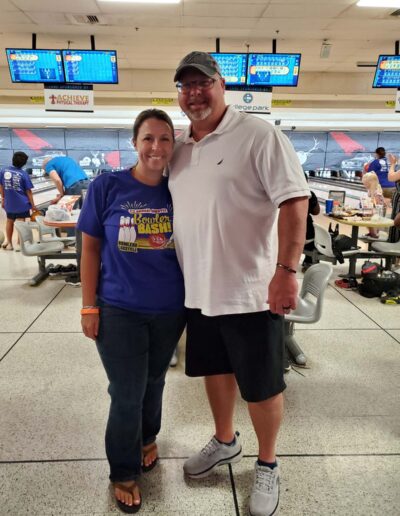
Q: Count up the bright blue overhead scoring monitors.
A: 5